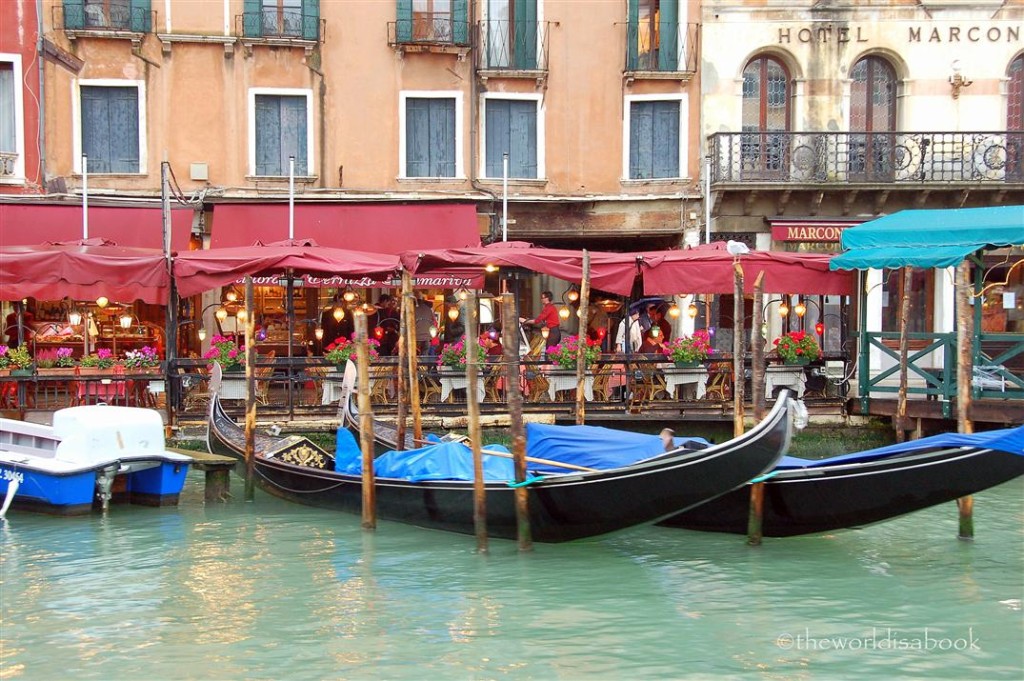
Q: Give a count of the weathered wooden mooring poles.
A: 11